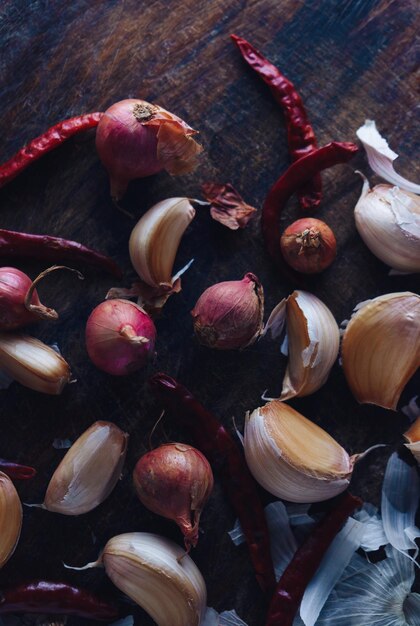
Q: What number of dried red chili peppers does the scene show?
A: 8